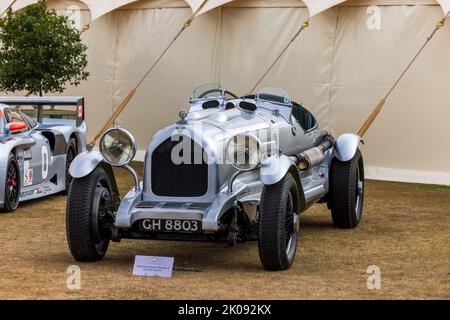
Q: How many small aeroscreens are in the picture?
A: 2